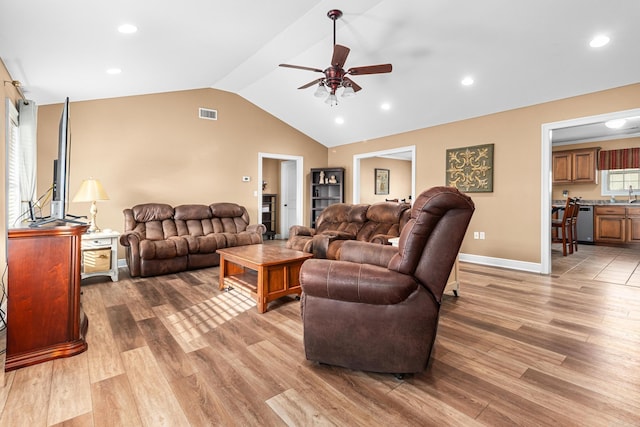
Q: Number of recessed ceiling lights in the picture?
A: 6